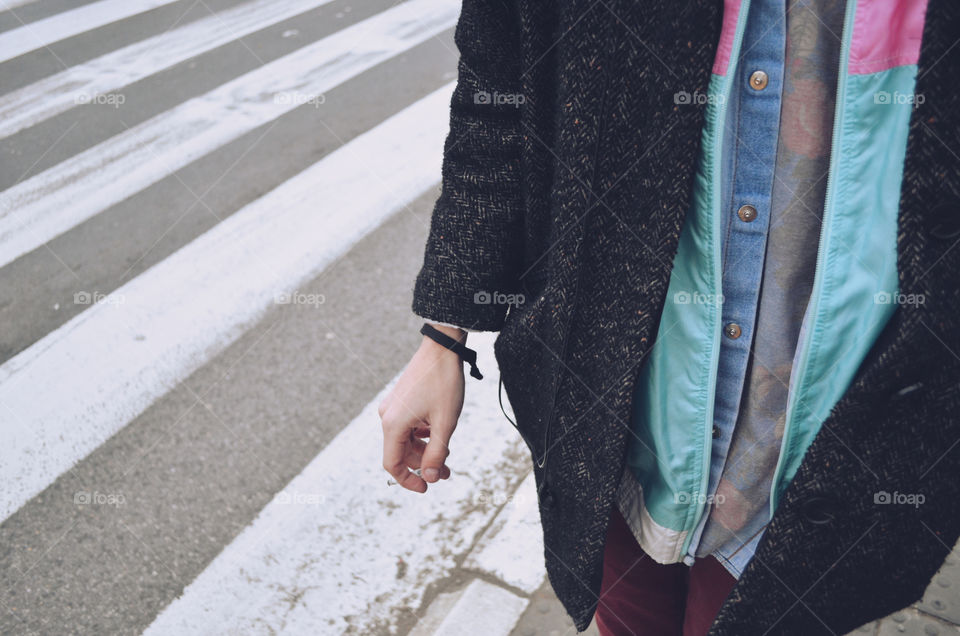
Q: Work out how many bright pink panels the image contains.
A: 2